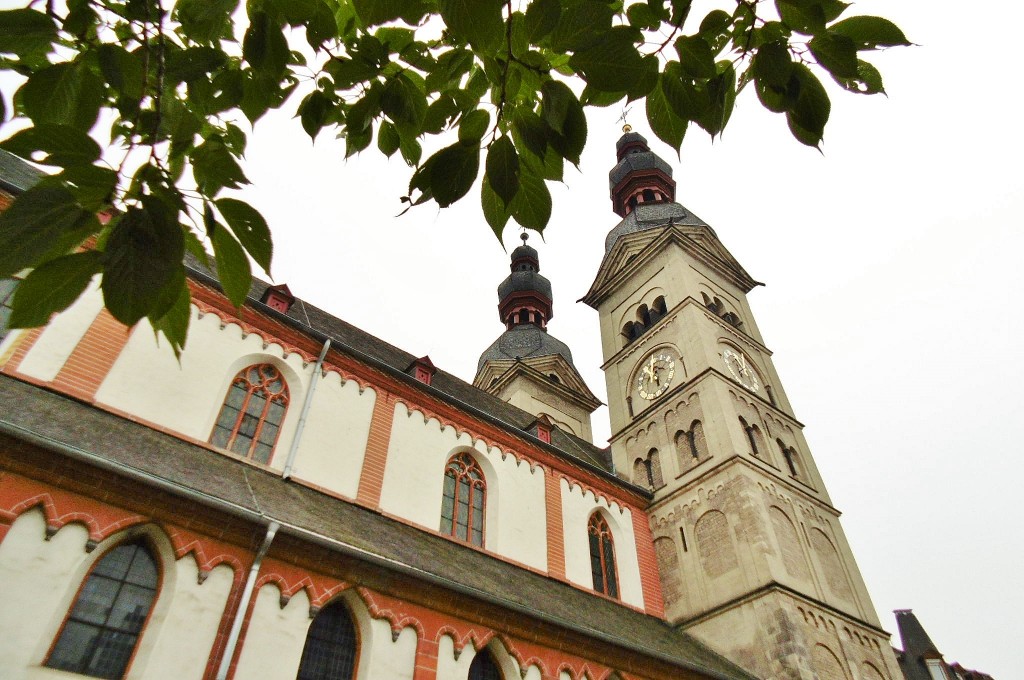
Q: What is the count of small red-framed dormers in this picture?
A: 3